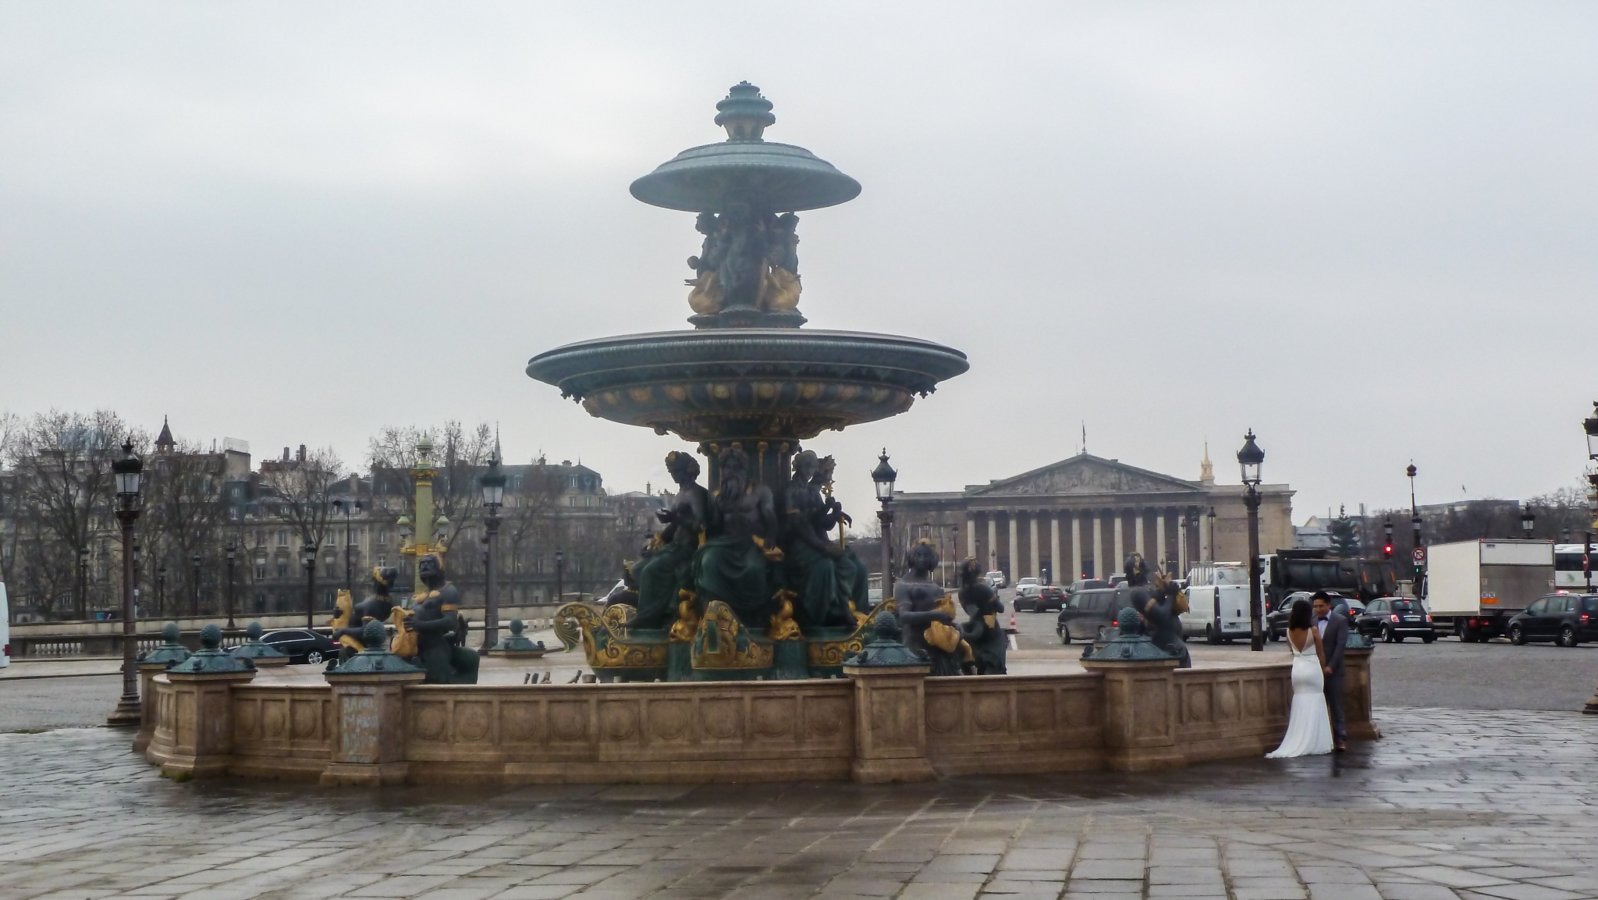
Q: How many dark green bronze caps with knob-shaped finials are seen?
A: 8